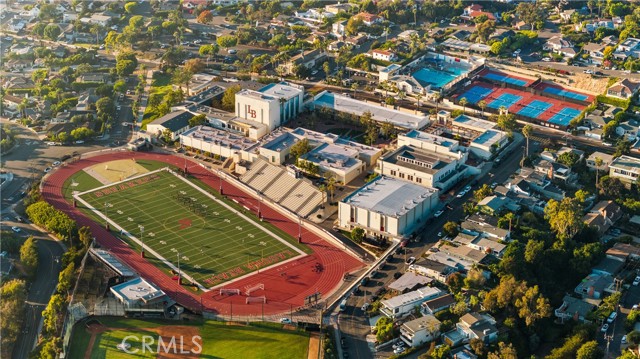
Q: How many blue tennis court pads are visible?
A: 6